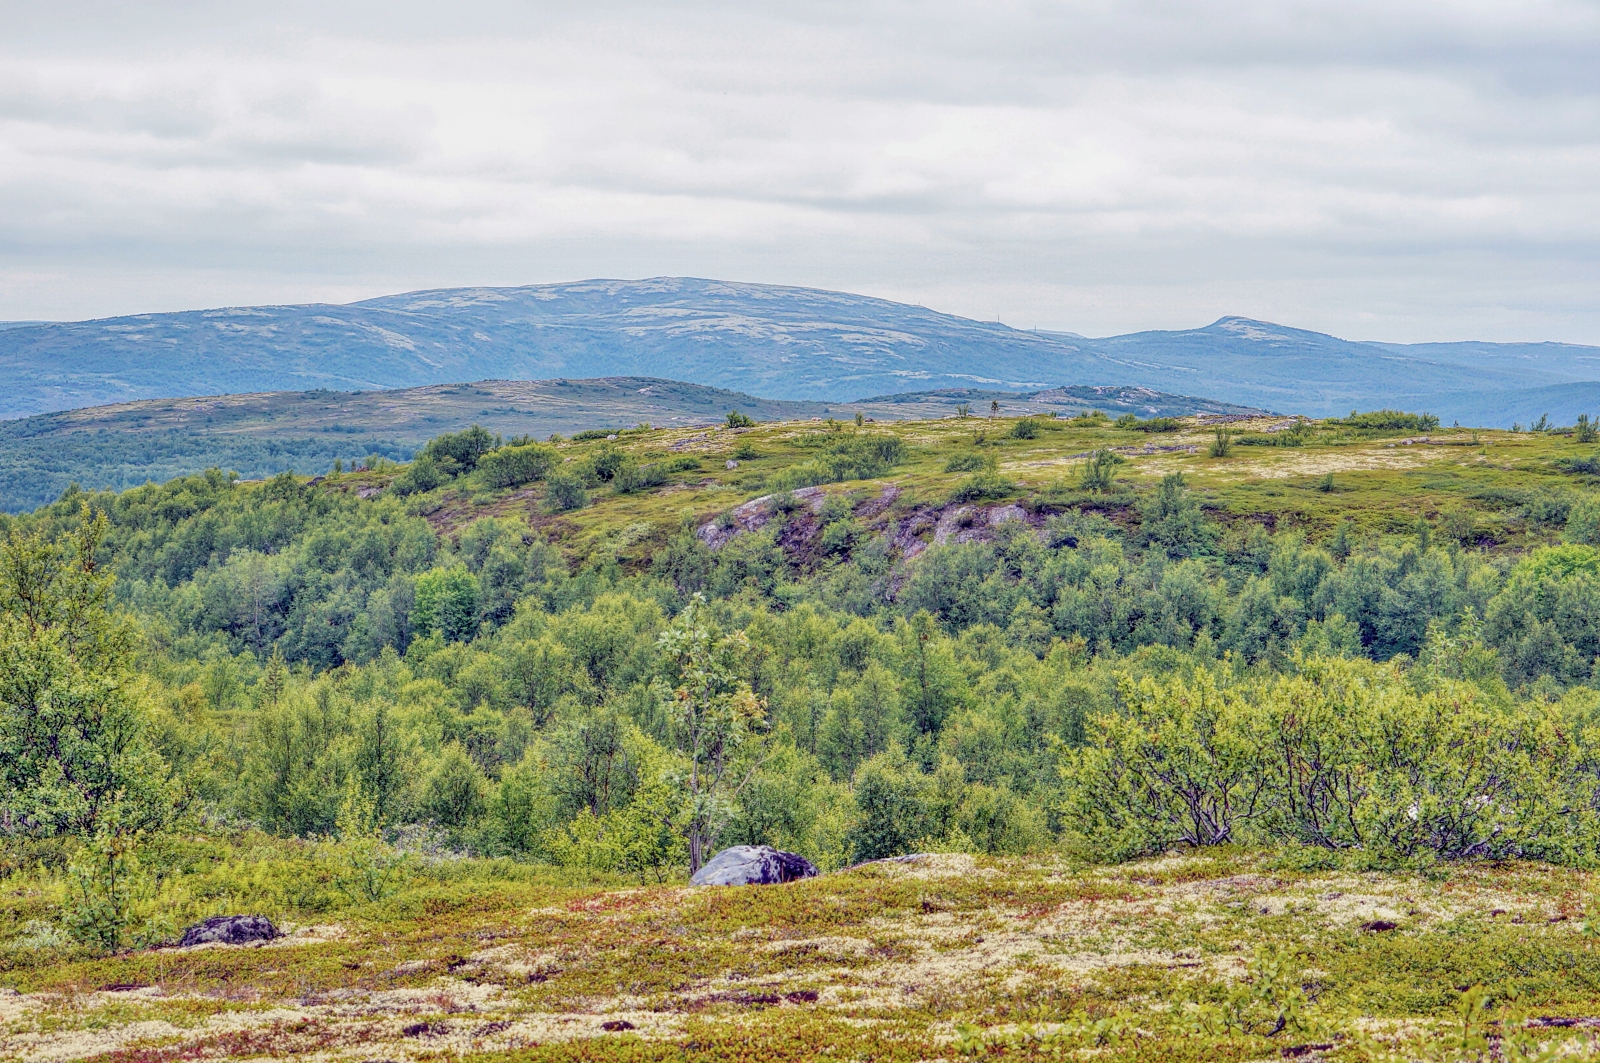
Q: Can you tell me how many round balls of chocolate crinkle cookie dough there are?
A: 0